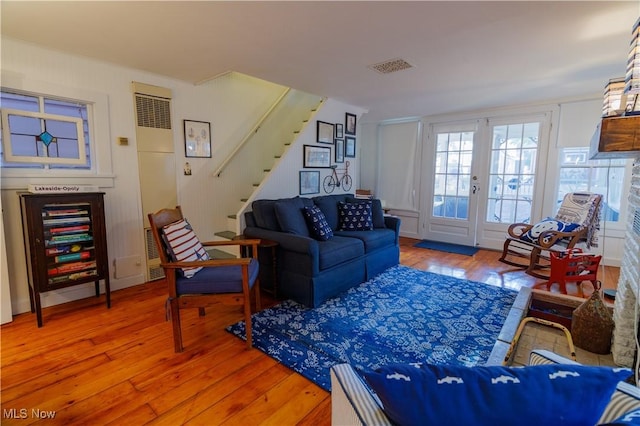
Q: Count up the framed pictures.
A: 8